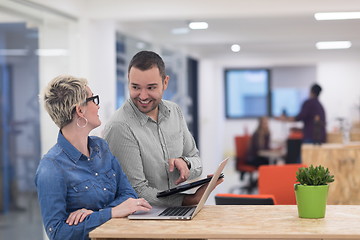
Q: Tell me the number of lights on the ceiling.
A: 4